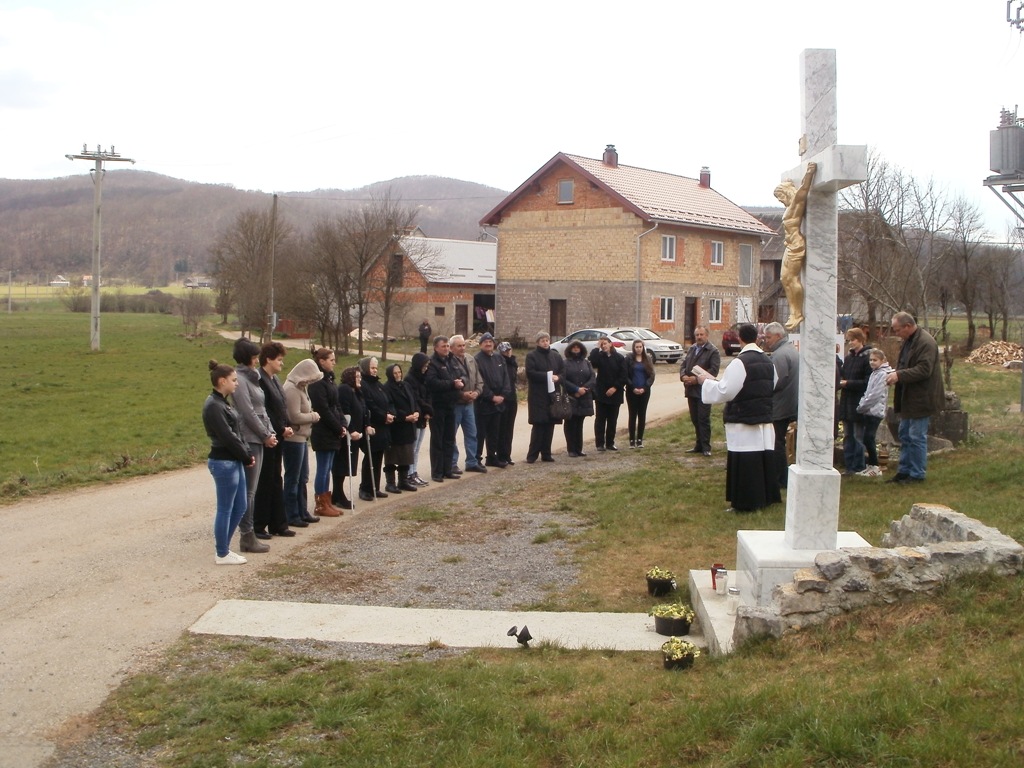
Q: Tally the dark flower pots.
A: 3